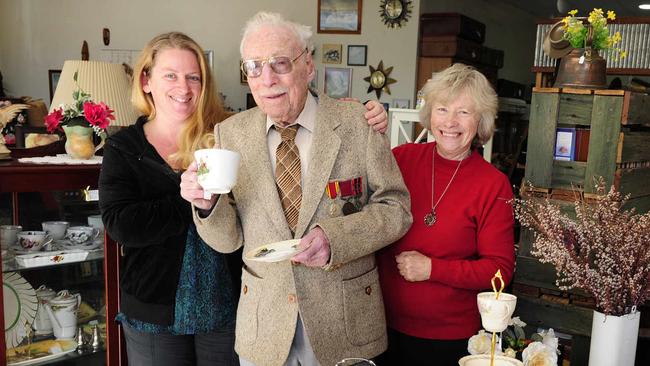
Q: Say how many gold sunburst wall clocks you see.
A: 2